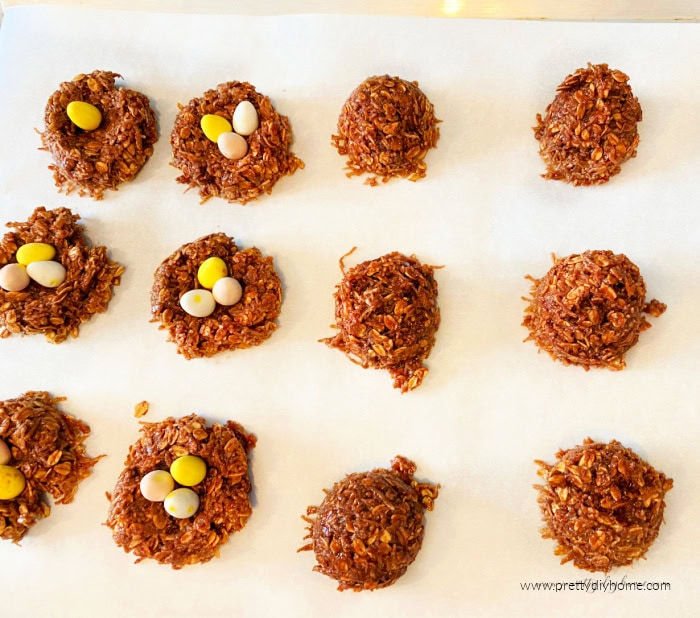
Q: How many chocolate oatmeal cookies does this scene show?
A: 12